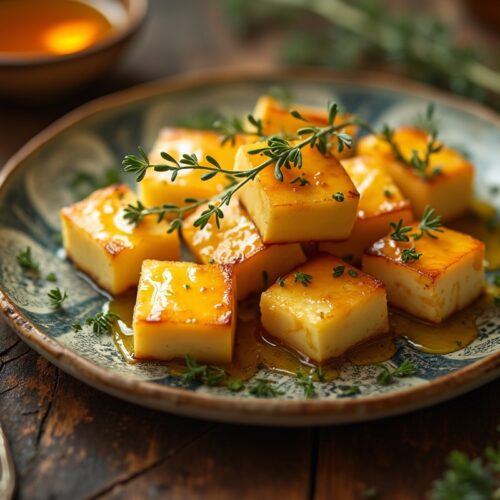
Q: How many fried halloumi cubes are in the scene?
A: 10